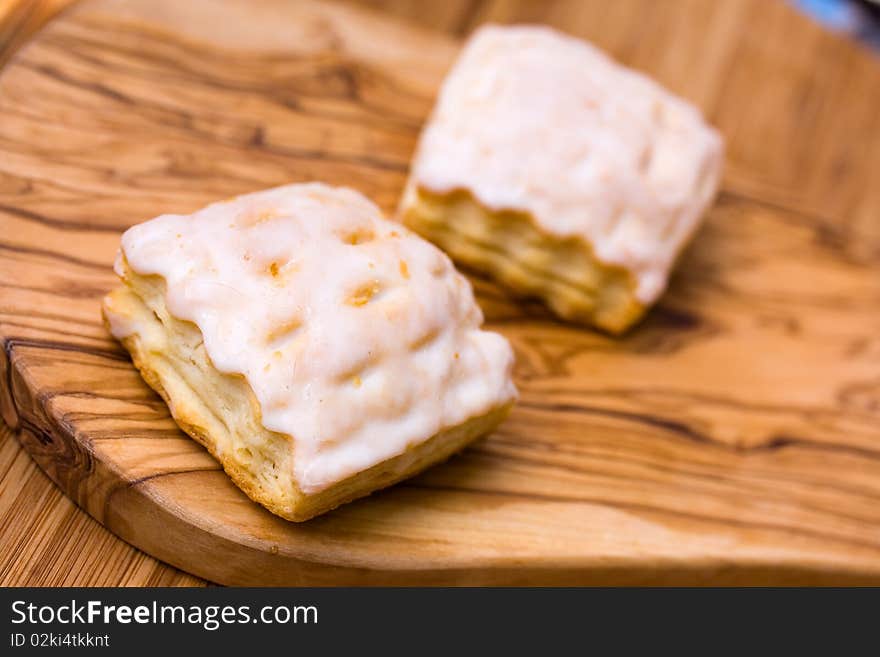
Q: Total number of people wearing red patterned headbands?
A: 0